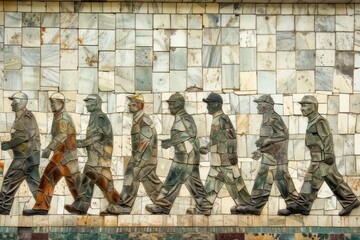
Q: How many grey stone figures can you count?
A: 8